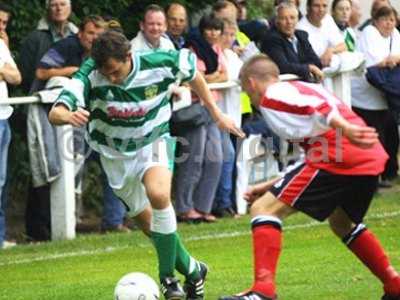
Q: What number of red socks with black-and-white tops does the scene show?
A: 2